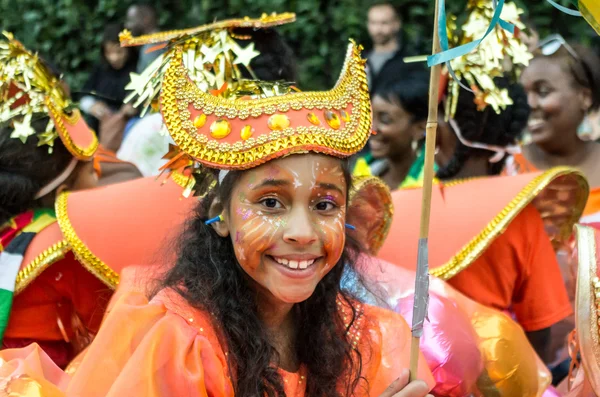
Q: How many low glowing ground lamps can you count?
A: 0